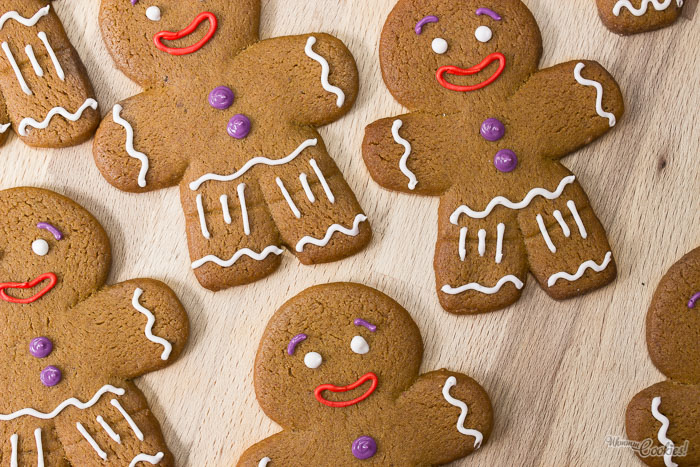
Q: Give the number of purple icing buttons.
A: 7